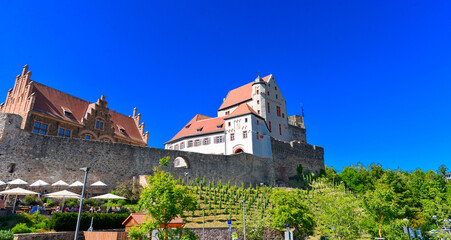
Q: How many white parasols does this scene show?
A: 9